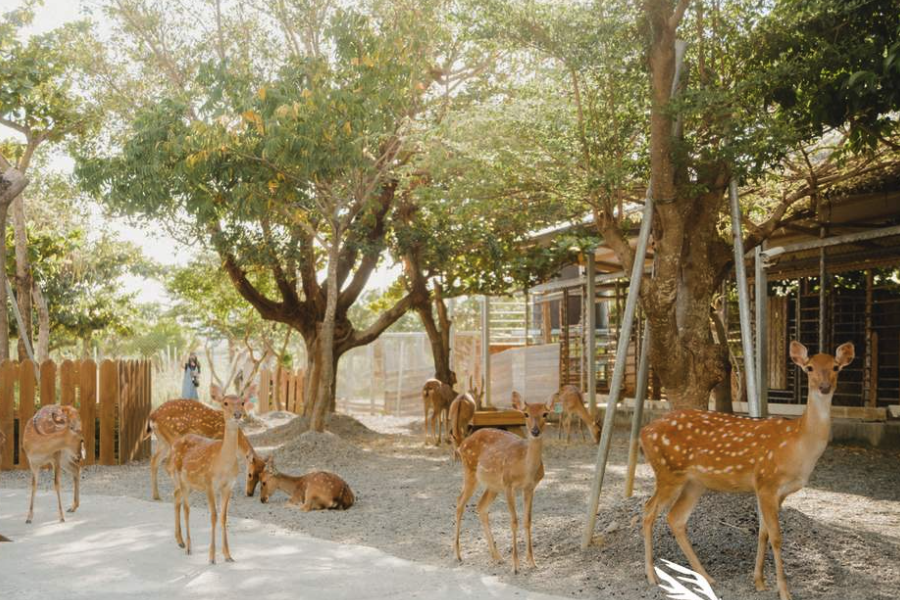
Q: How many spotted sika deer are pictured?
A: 9